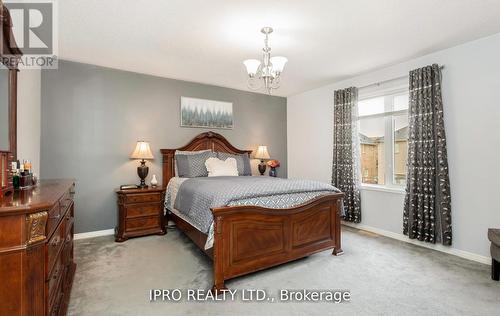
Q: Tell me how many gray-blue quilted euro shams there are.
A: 2